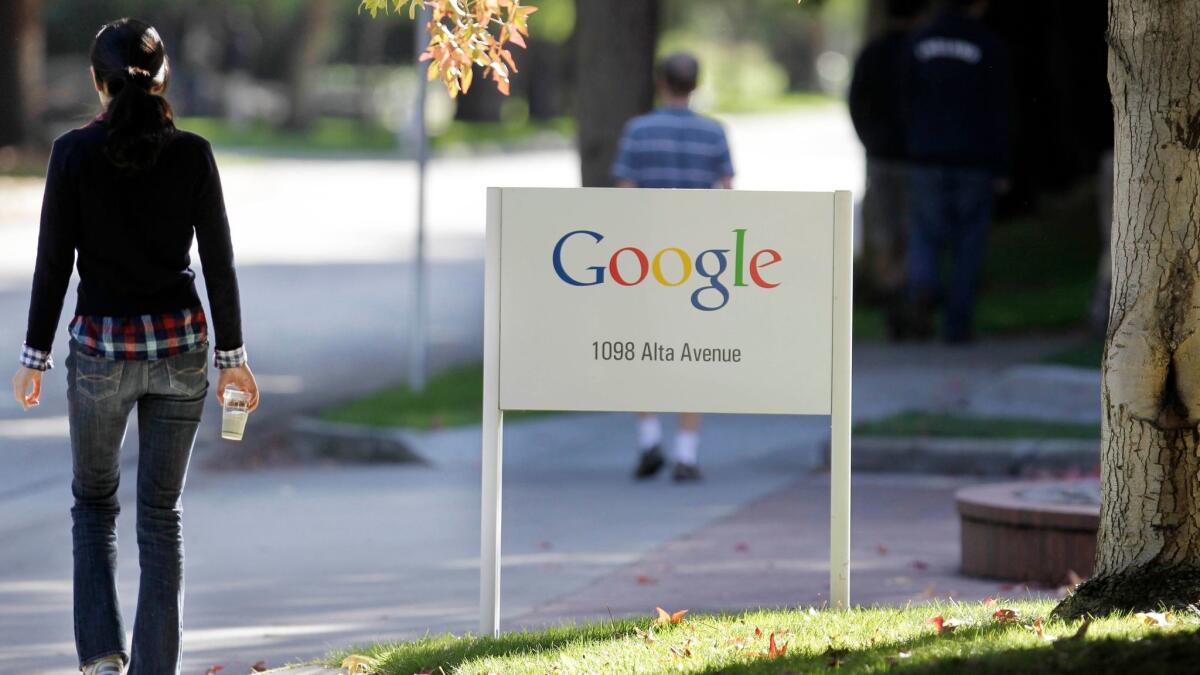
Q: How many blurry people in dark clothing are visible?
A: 2